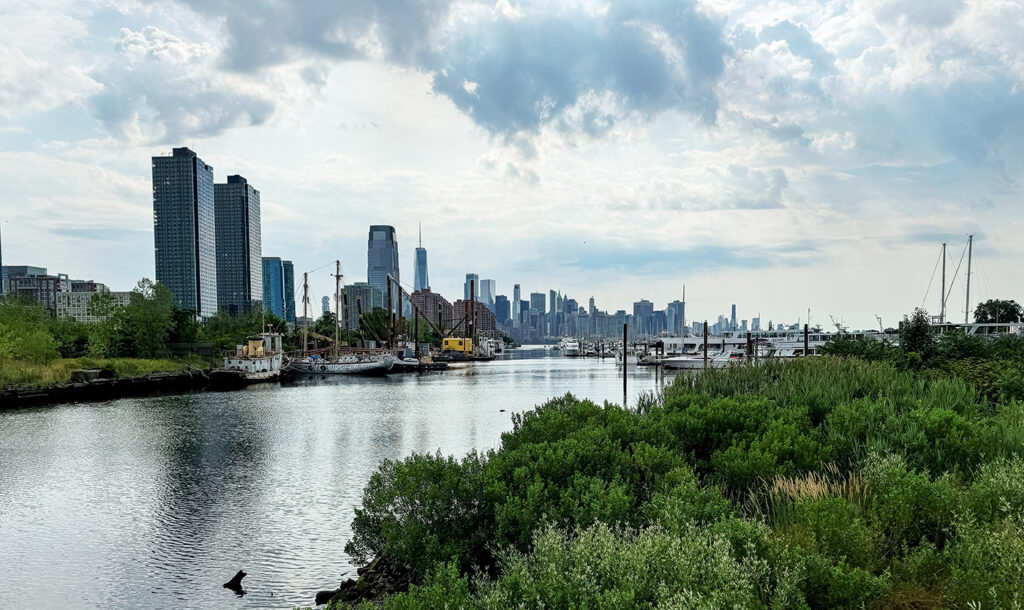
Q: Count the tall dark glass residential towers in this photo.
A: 2